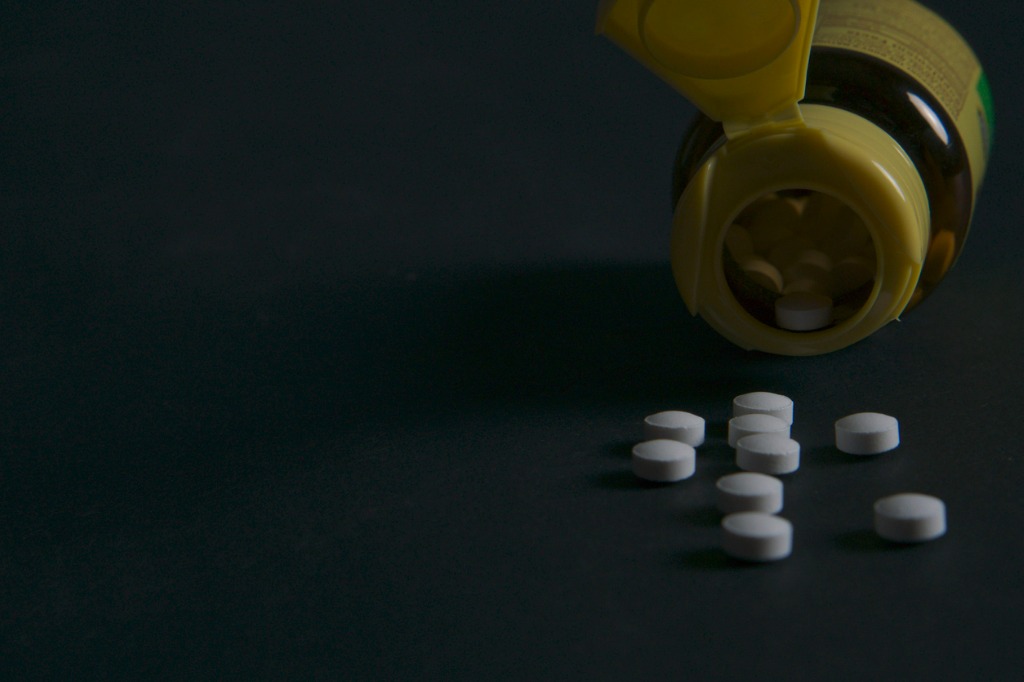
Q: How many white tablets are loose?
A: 9